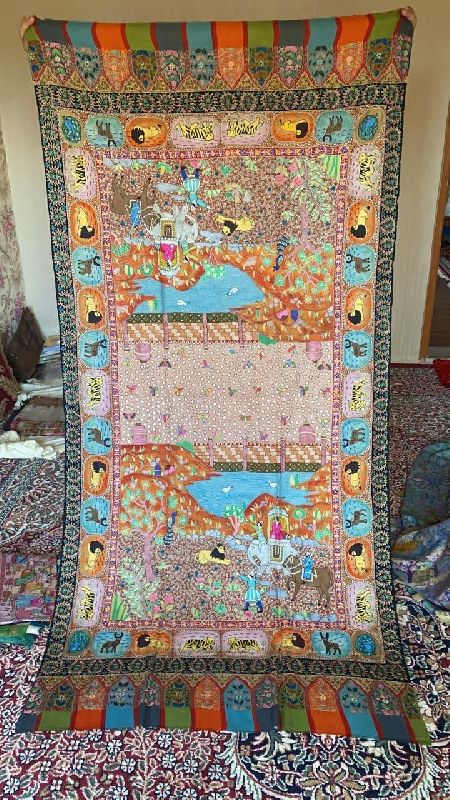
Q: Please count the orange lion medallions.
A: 12